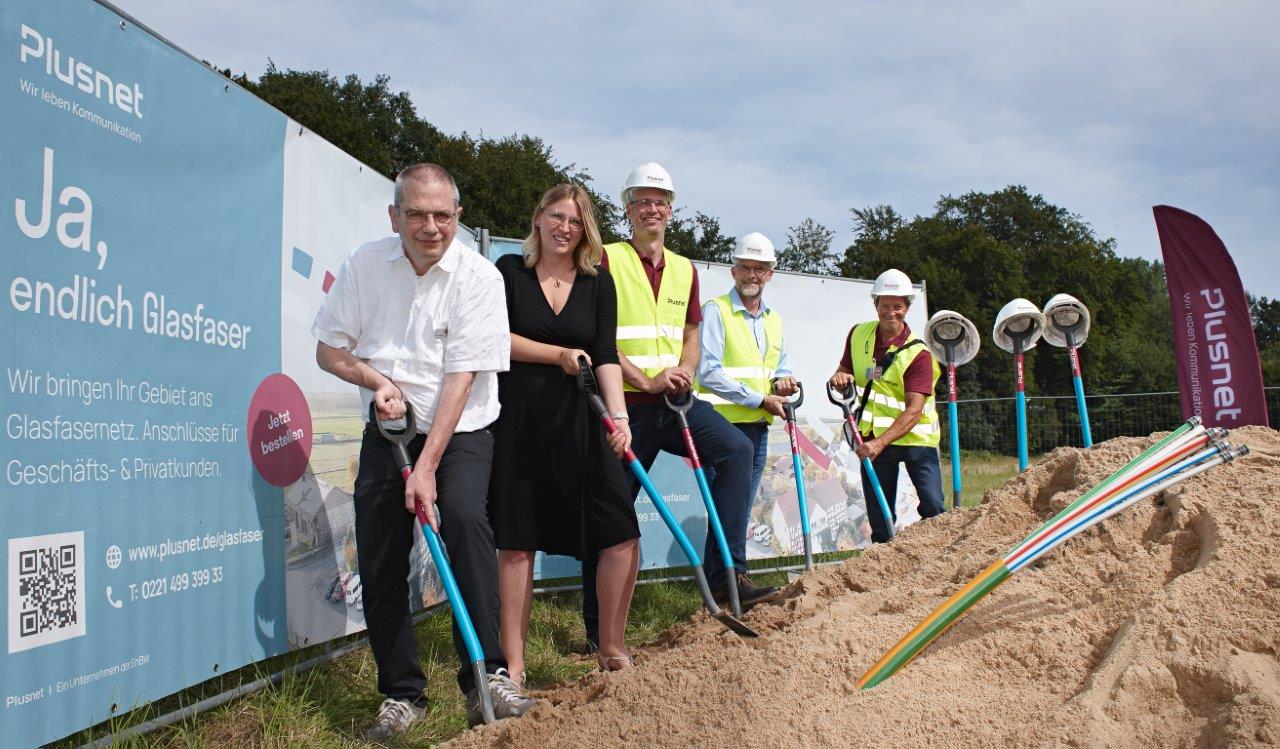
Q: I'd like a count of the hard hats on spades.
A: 3